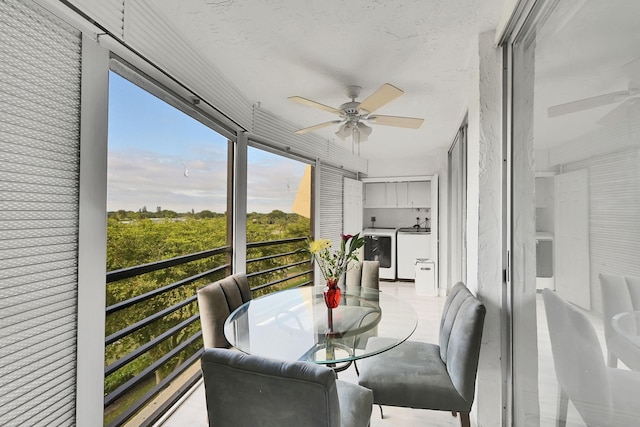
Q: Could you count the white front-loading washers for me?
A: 1